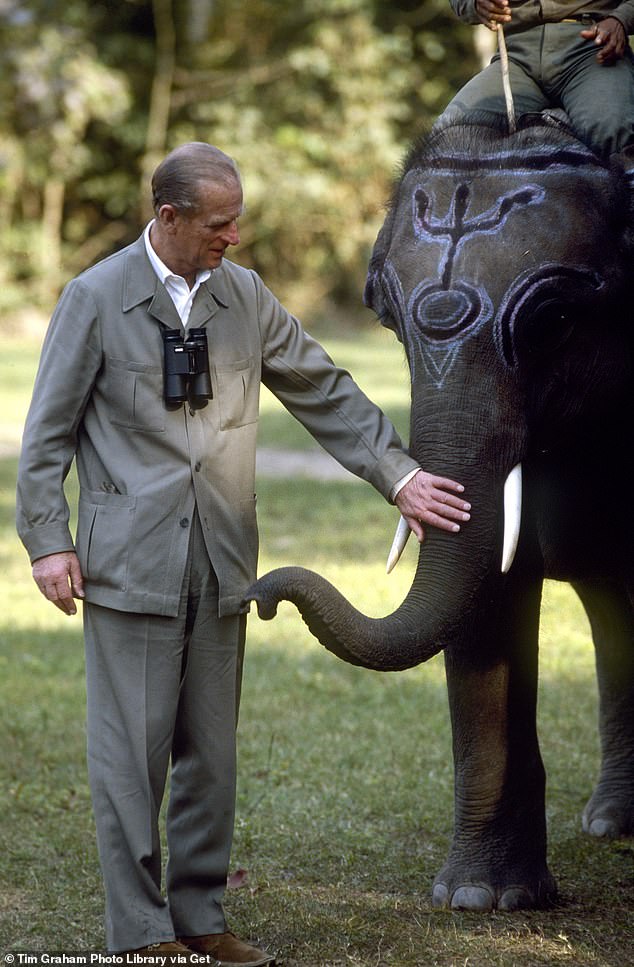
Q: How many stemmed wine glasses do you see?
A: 0